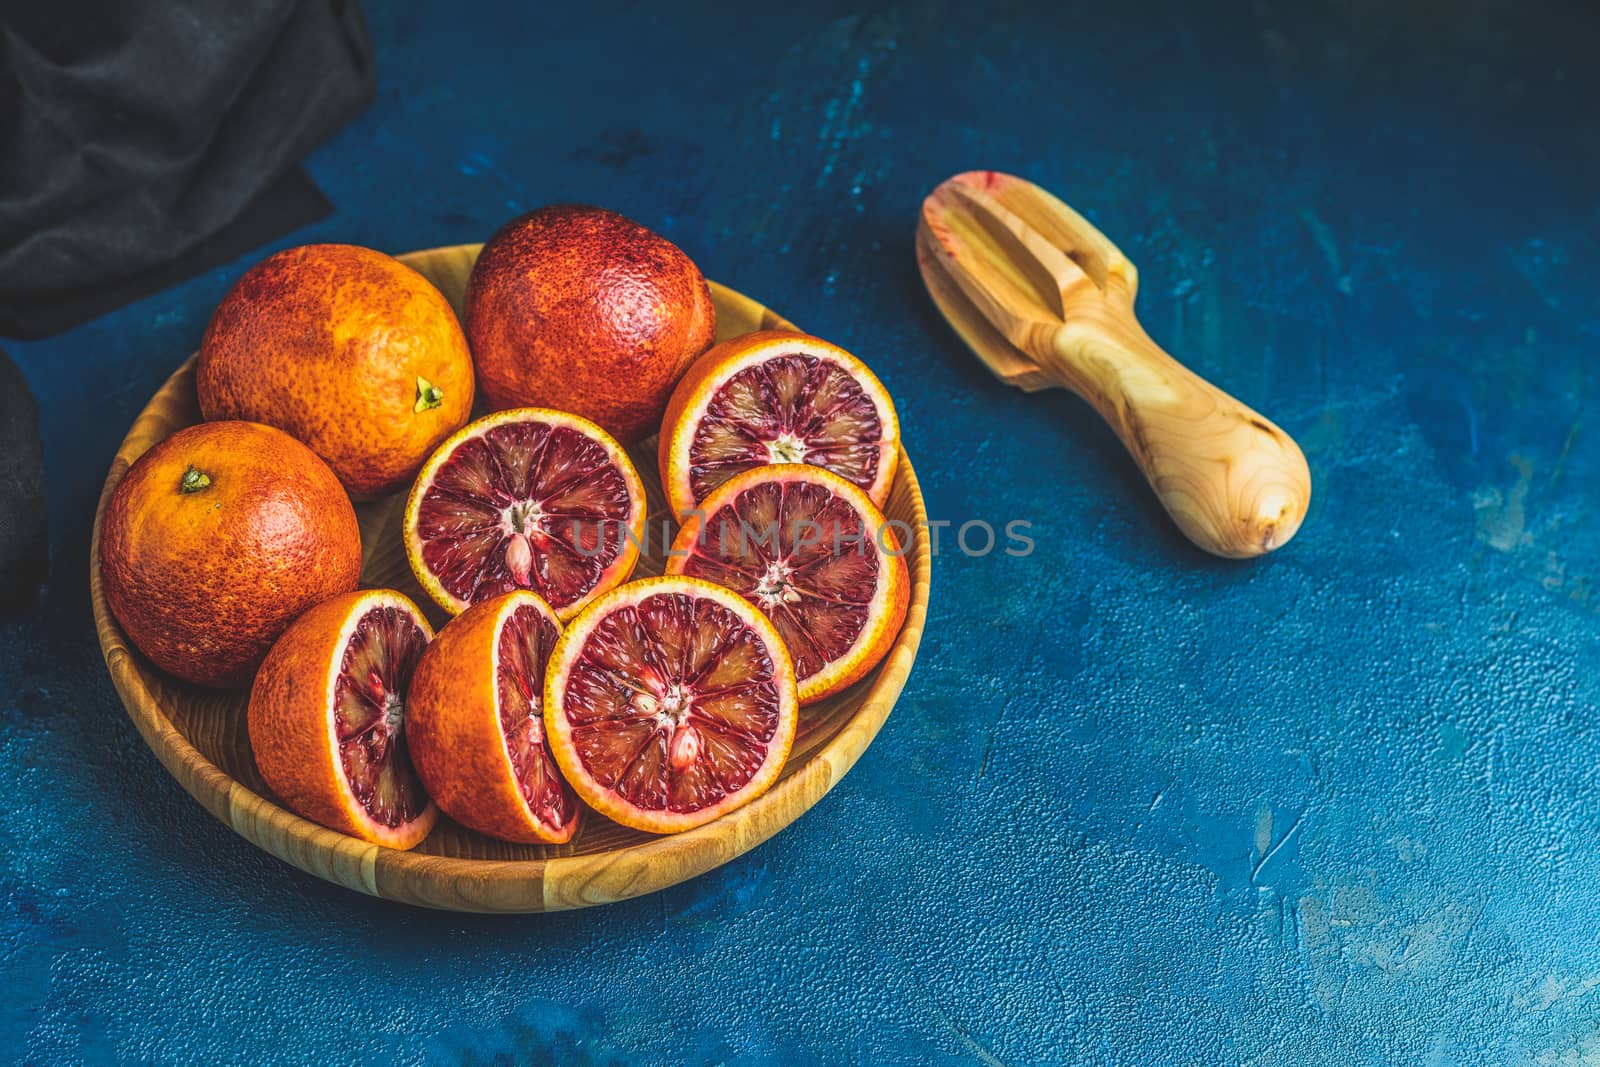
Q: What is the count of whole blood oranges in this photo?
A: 3